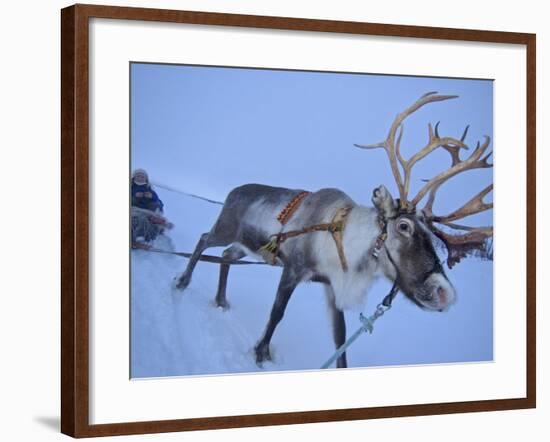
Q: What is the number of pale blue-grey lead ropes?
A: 1